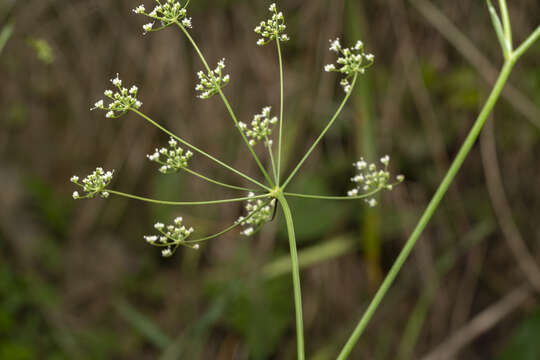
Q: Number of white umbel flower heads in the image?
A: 11